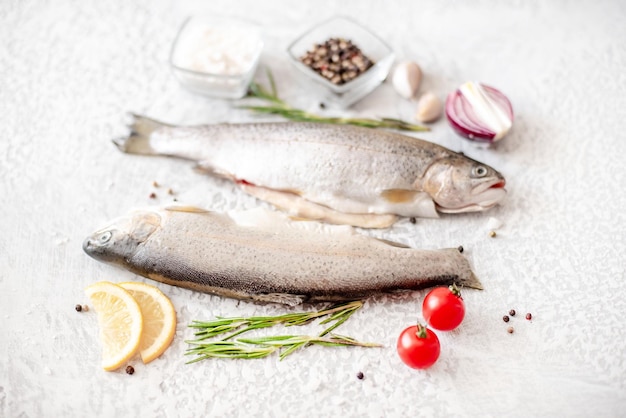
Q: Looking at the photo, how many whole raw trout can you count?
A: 2